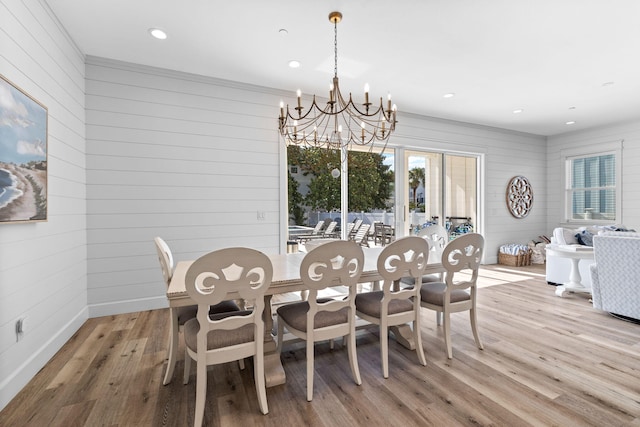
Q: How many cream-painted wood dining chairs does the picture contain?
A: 6